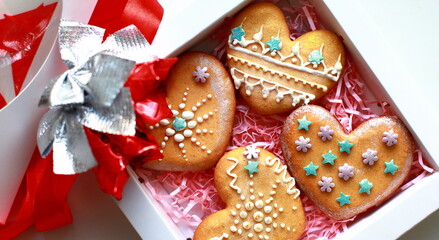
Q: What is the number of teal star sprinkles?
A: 12